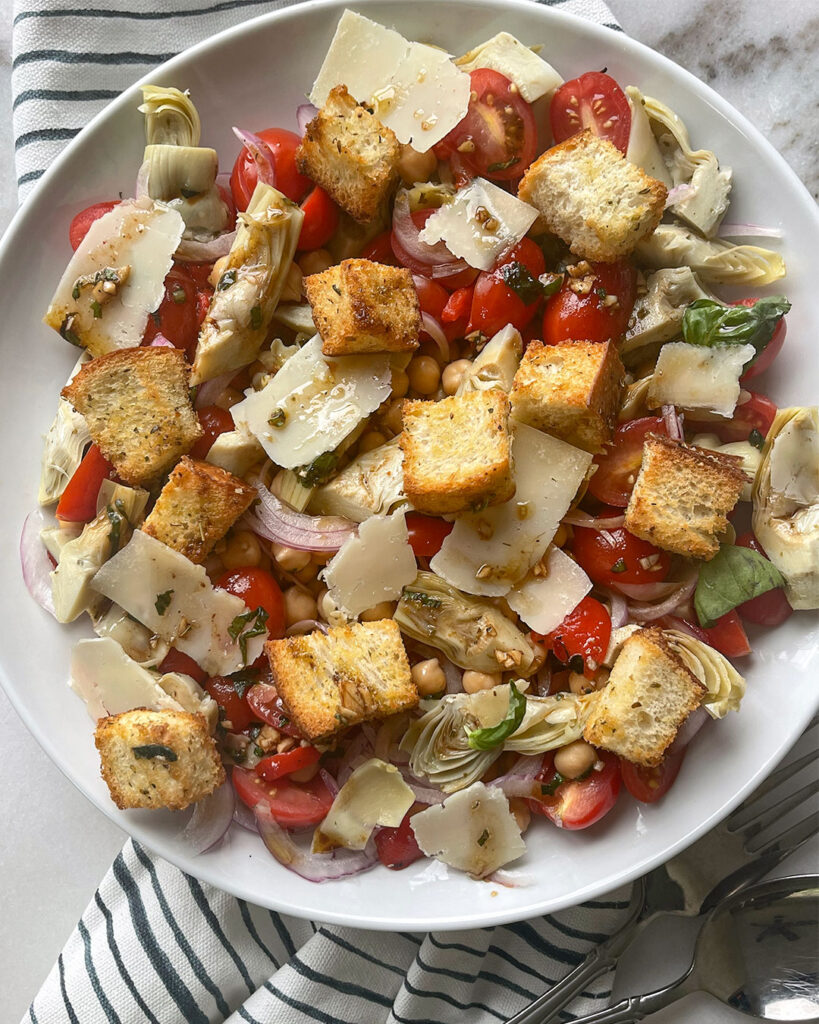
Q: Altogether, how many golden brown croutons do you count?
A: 11